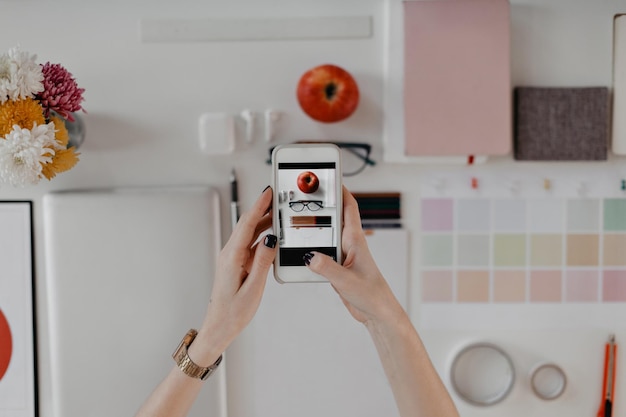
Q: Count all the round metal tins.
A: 2